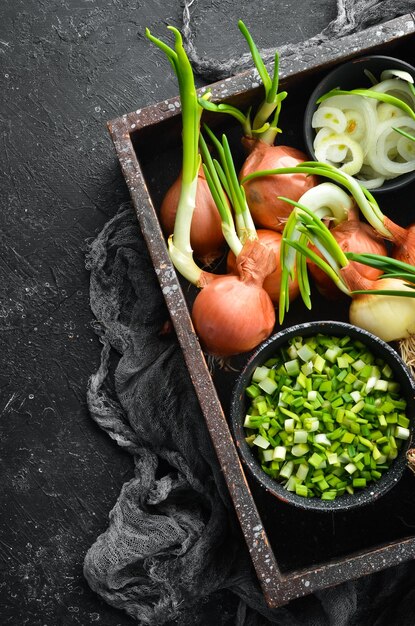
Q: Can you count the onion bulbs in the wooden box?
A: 7